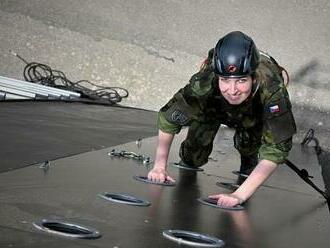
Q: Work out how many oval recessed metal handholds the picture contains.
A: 8